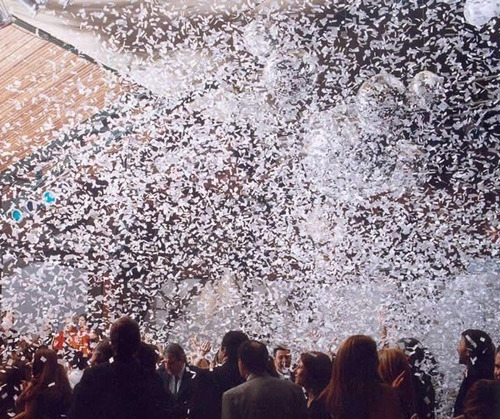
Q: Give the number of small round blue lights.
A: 2